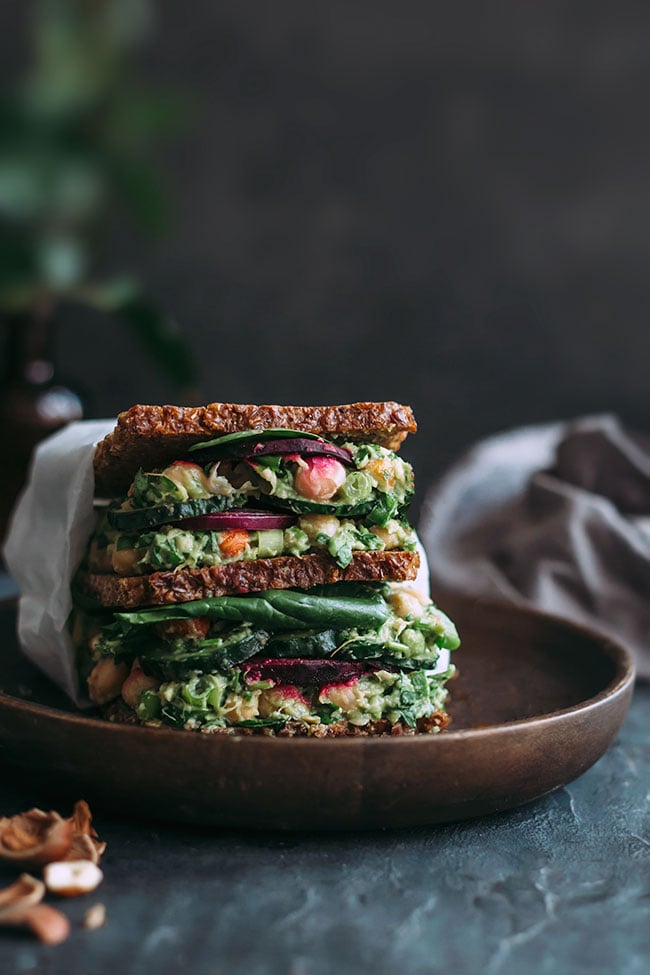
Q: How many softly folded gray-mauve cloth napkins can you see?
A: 1